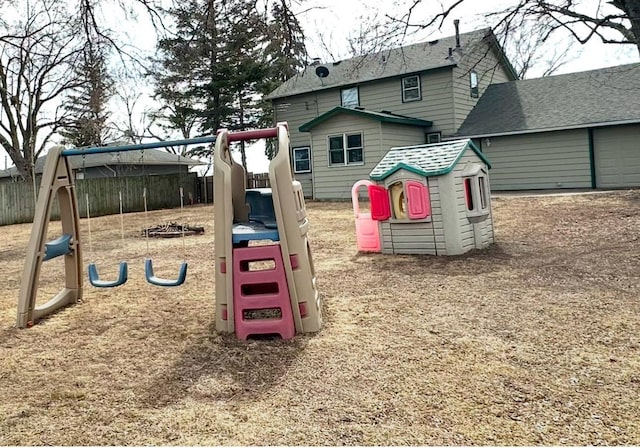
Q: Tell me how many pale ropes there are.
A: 4